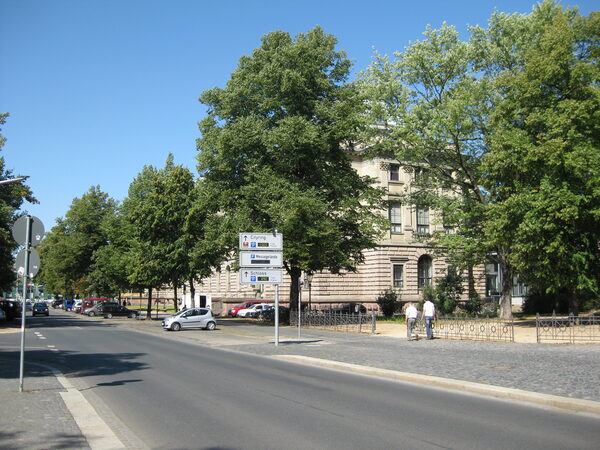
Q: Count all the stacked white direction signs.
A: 3